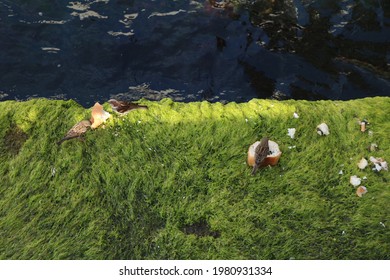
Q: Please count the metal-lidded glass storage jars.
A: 0